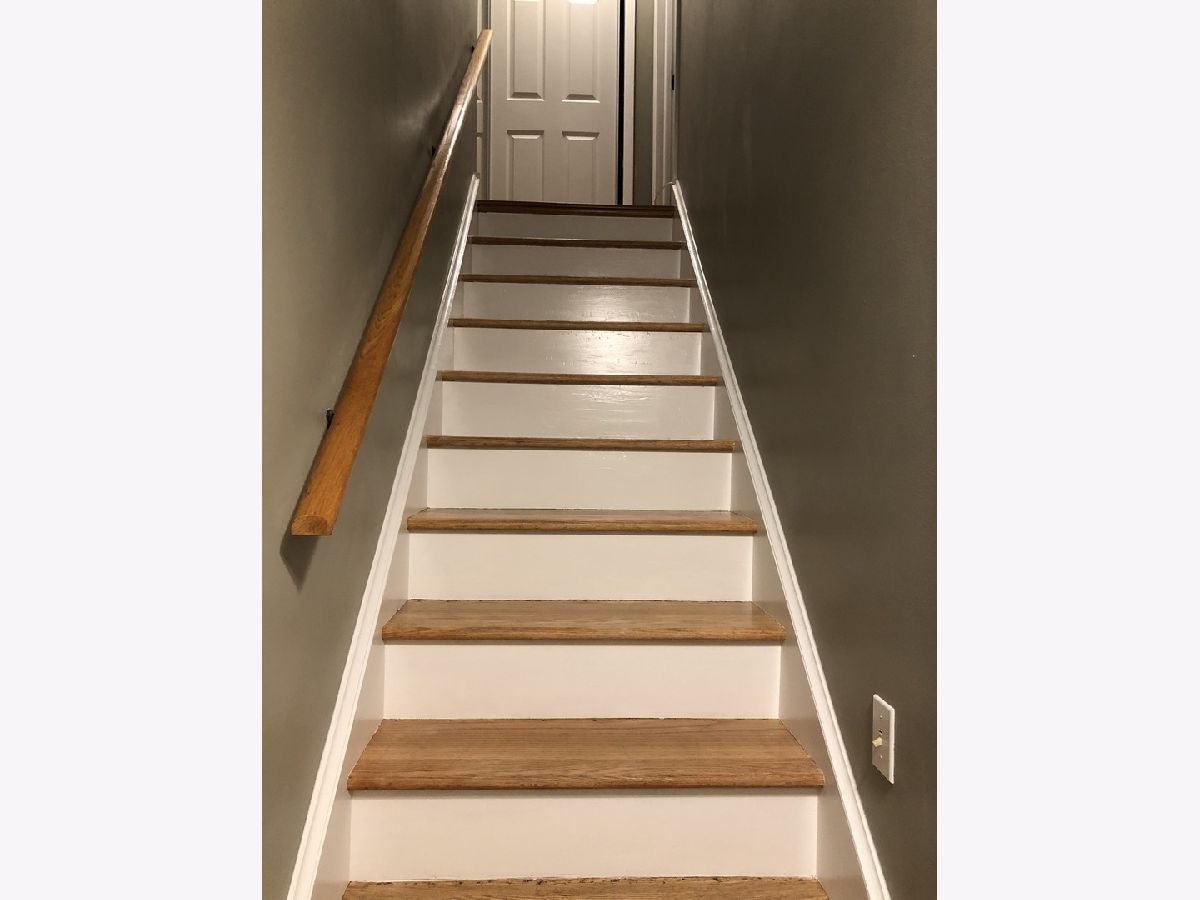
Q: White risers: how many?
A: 9